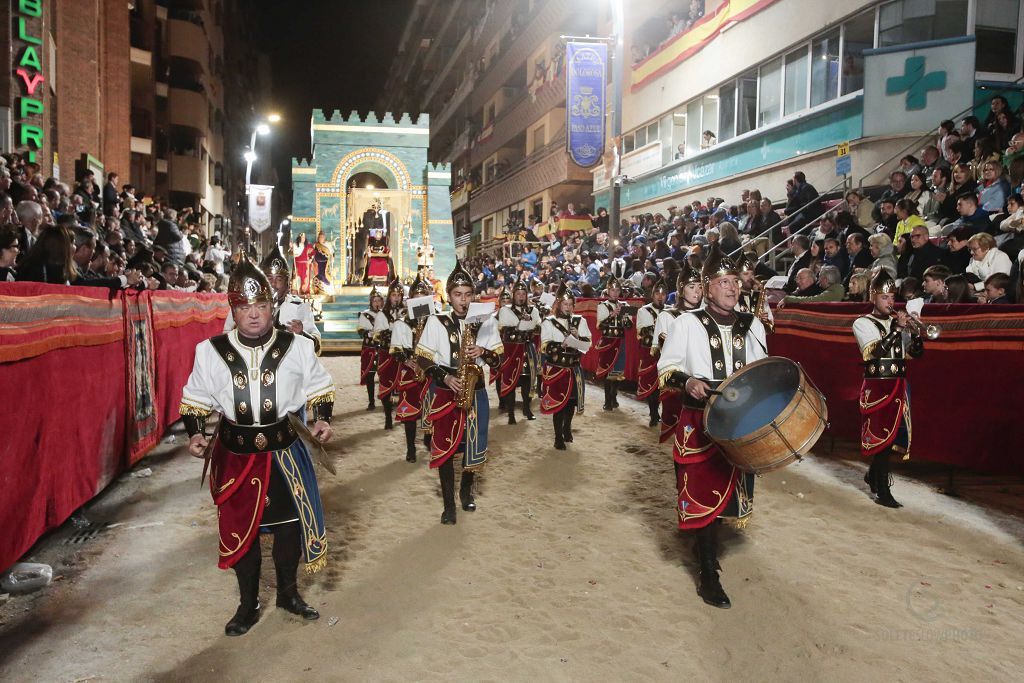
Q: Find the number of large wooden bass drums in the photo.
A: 1